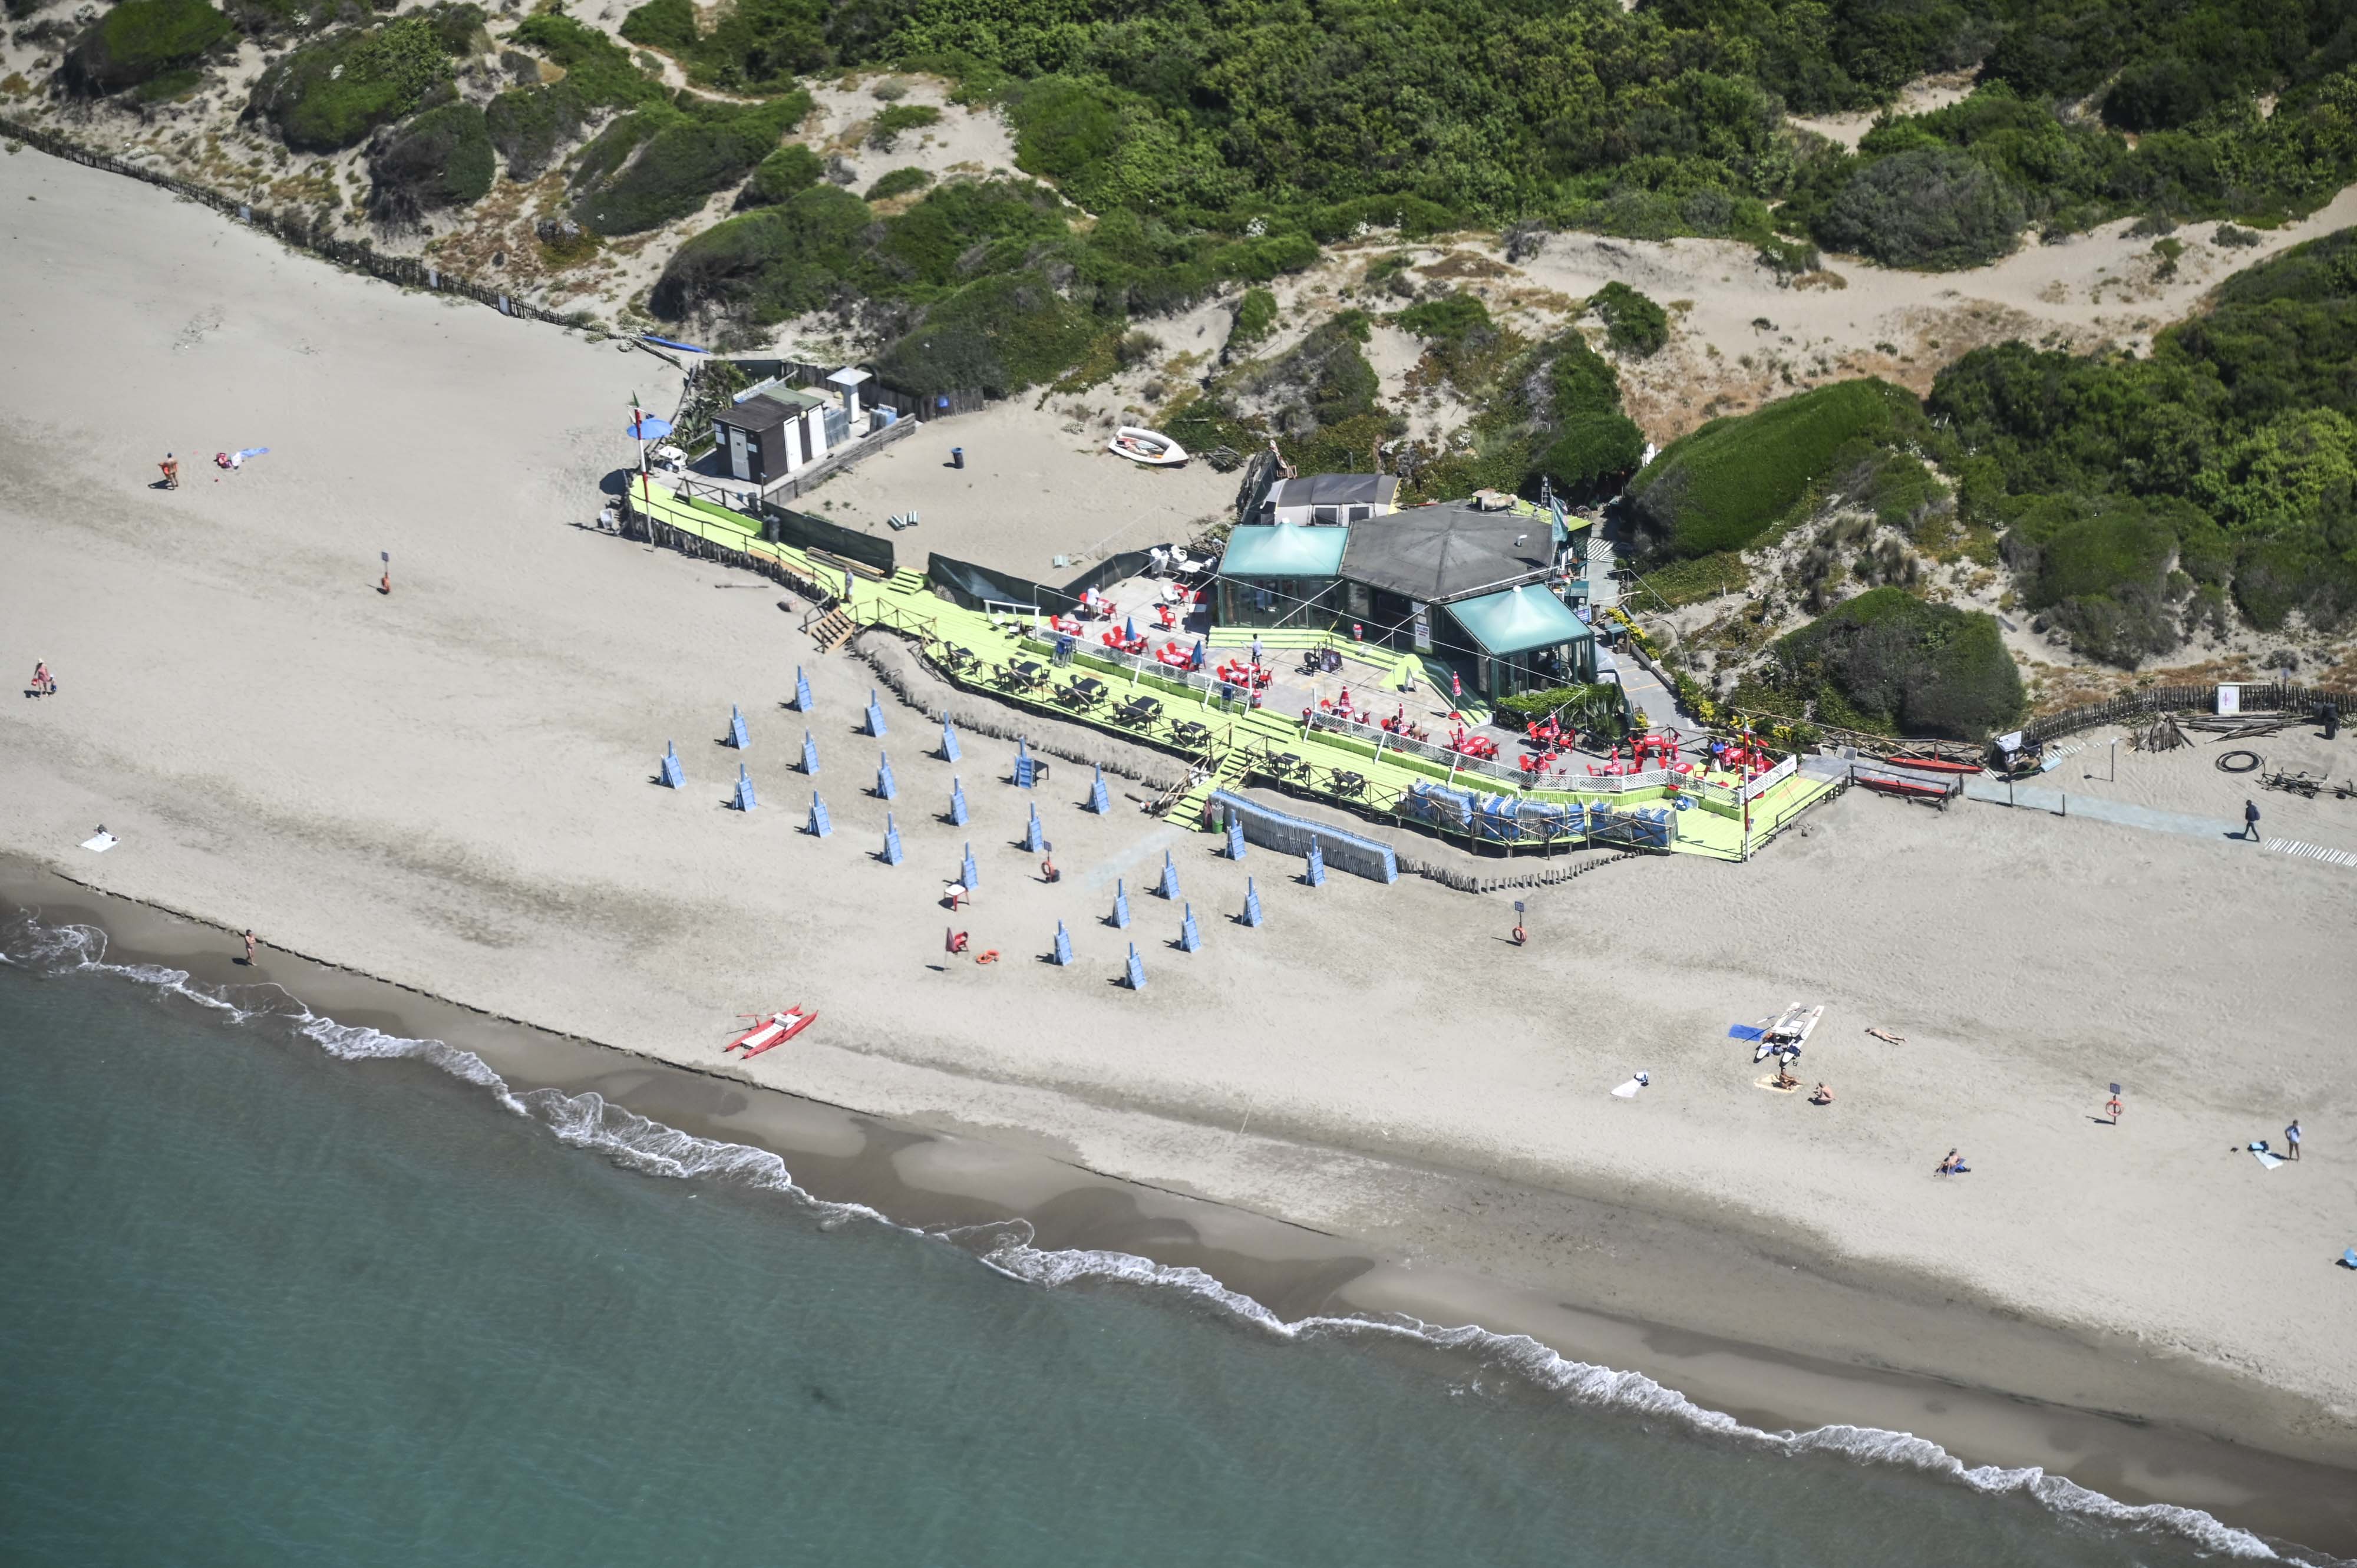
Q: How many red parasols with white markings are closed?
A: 10